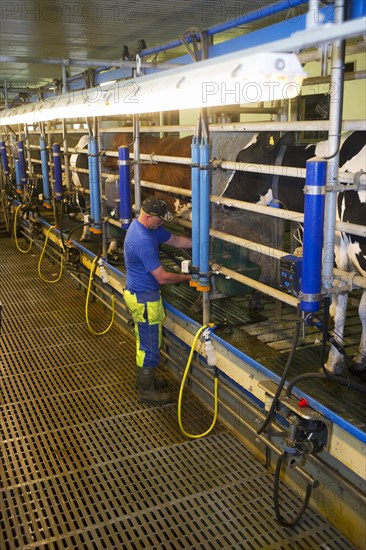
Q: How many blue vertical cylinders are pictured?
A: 11